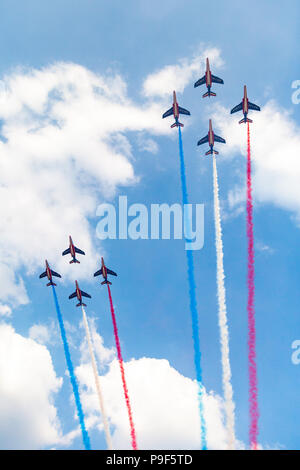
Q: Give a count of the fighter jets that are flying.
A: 8